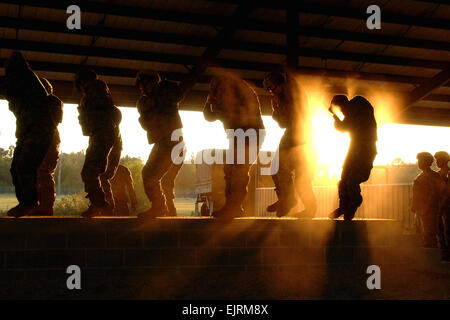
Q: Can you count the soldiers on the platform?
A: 6